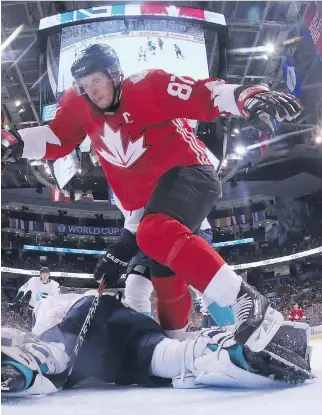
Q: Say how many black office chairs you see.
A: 0